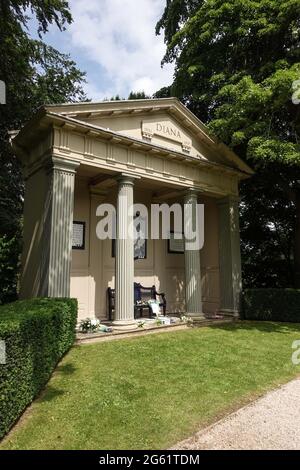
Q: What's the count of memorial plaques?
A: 3